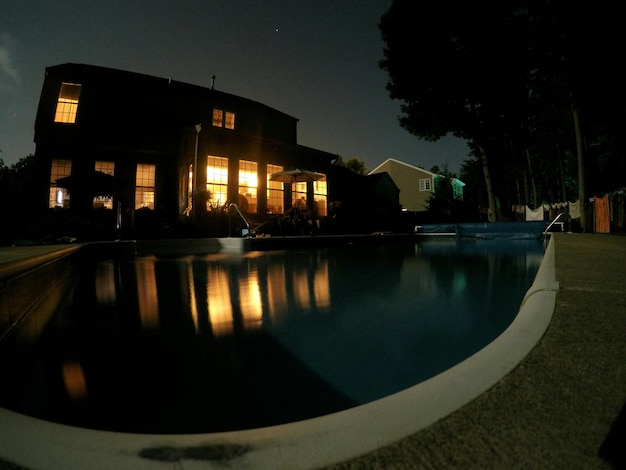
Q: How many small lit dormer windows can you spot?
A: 2